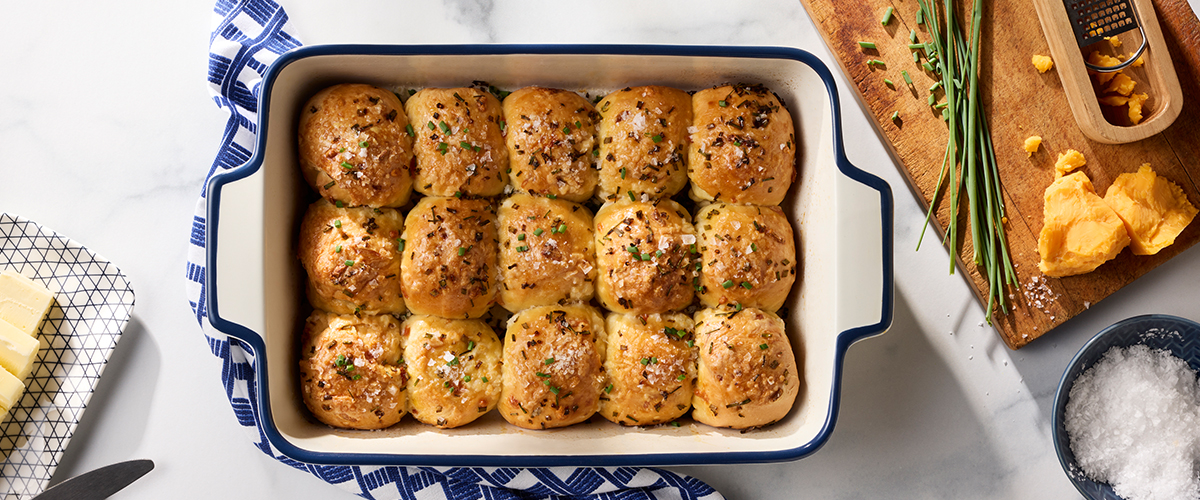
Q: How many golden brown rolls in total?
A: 15